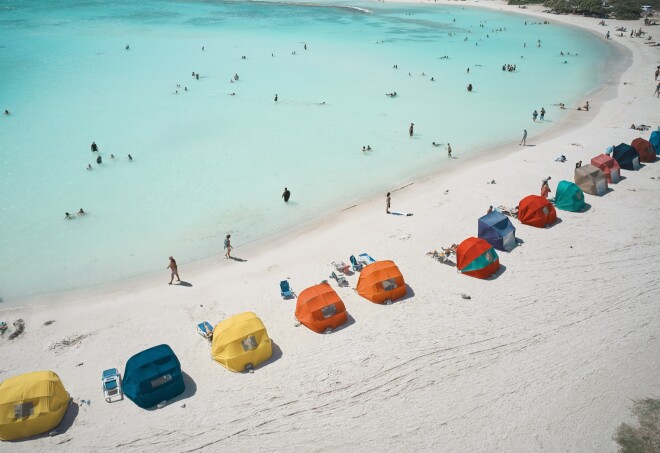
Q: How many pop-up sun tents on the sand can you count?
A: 14